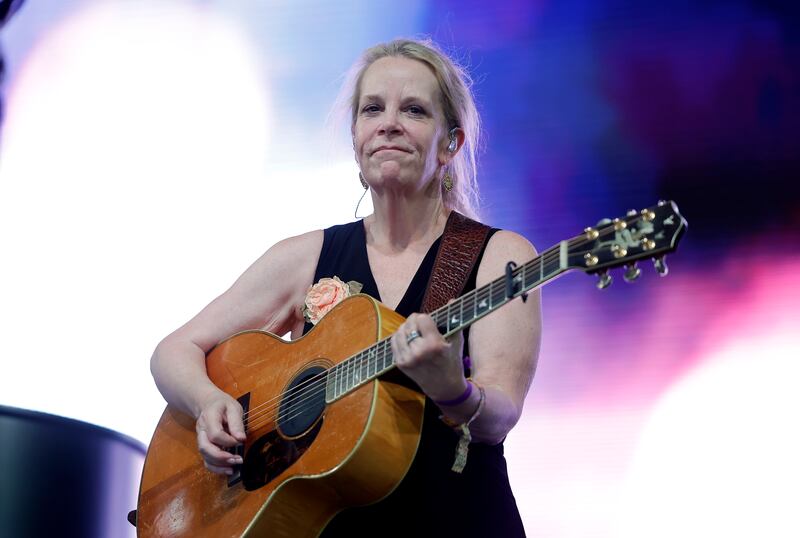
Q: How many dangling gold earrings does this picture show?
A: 2